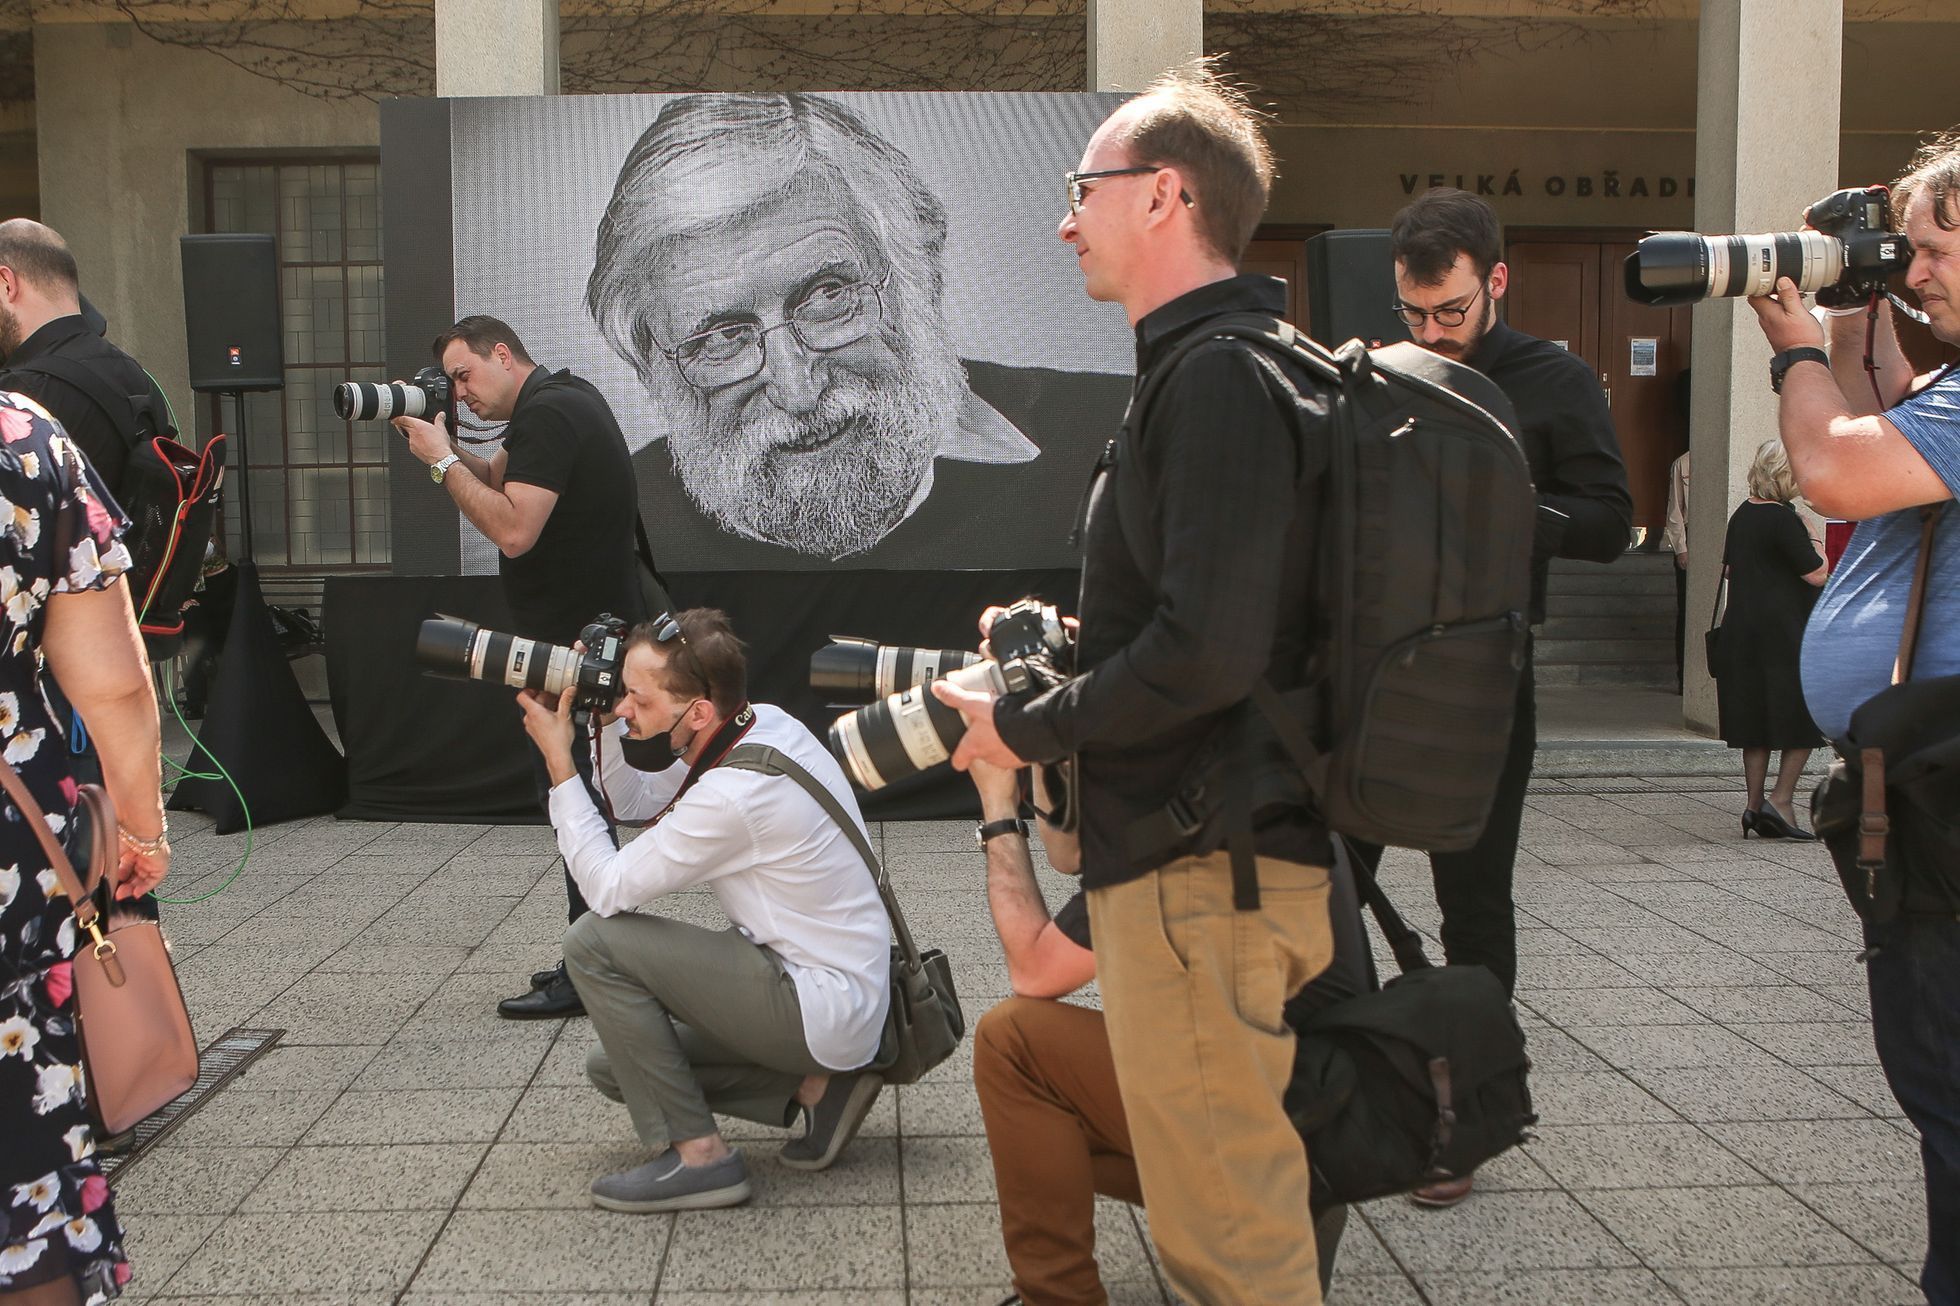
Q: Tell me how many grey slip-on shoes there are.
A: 2